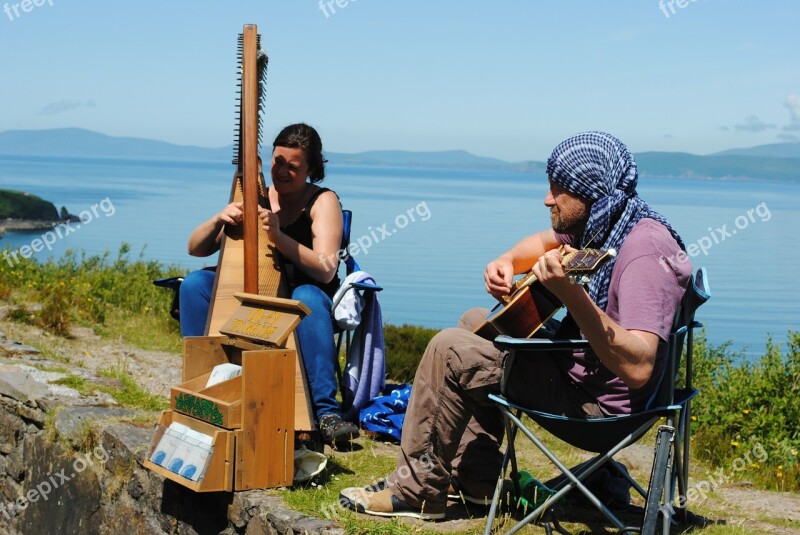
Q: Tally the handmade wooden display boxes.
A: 1